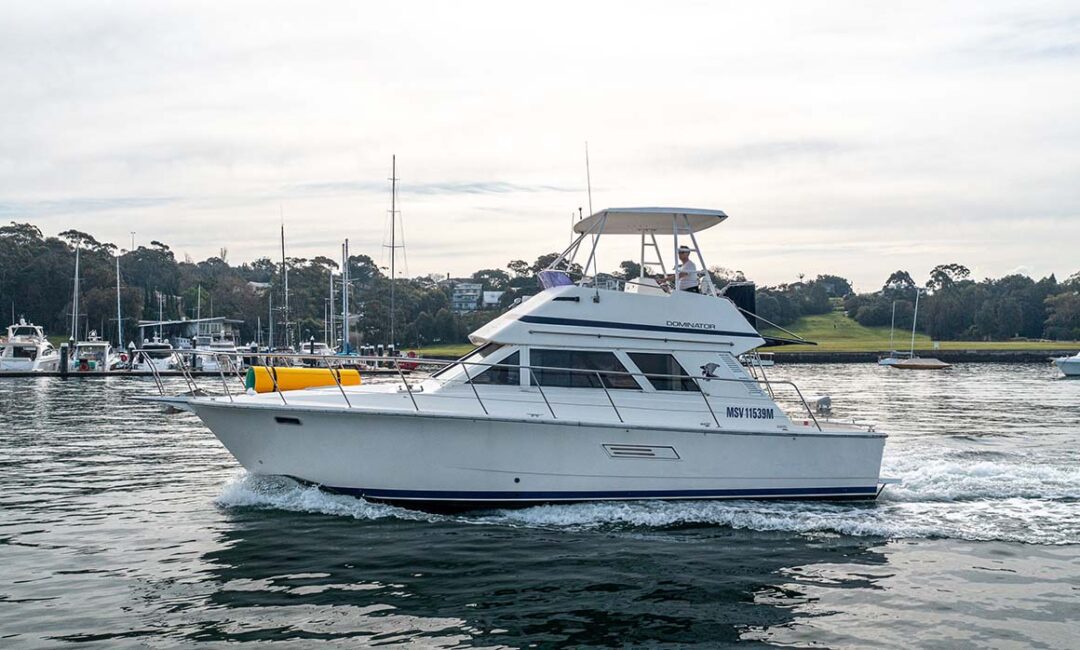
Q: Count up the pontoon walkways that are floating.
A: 1